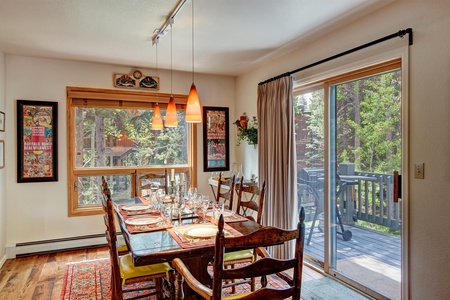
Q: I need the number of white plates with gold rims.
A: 4